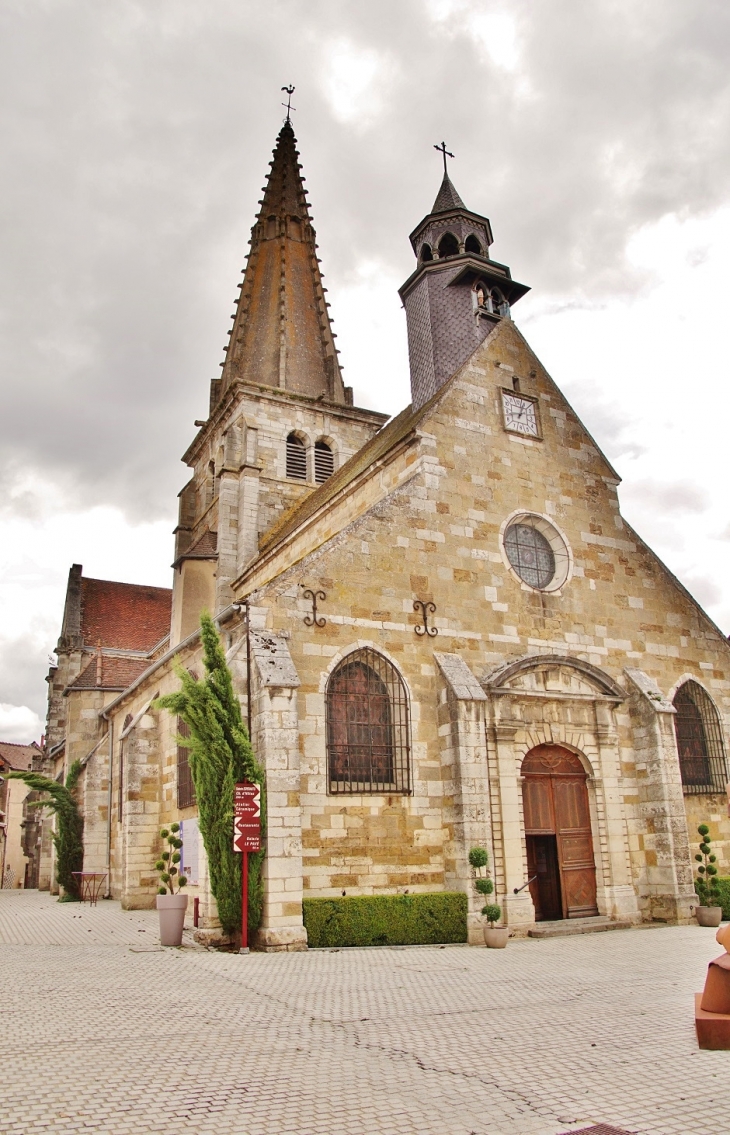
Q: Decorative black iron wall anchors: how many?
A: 2